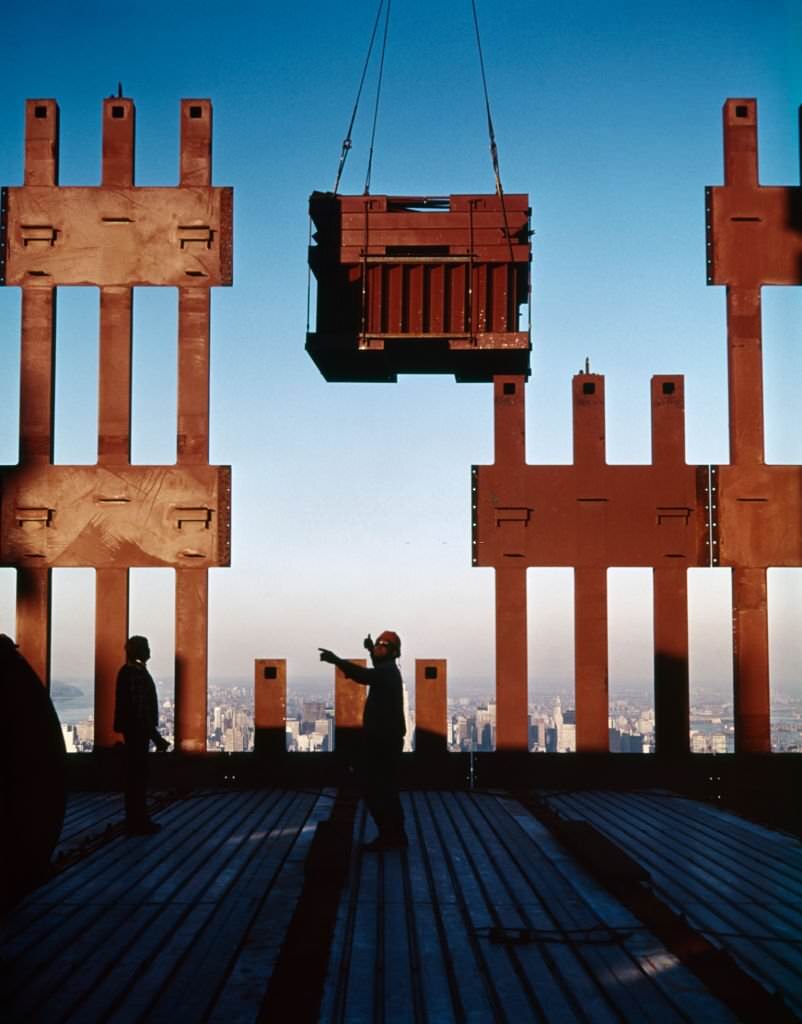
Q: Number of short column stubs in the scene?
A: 3